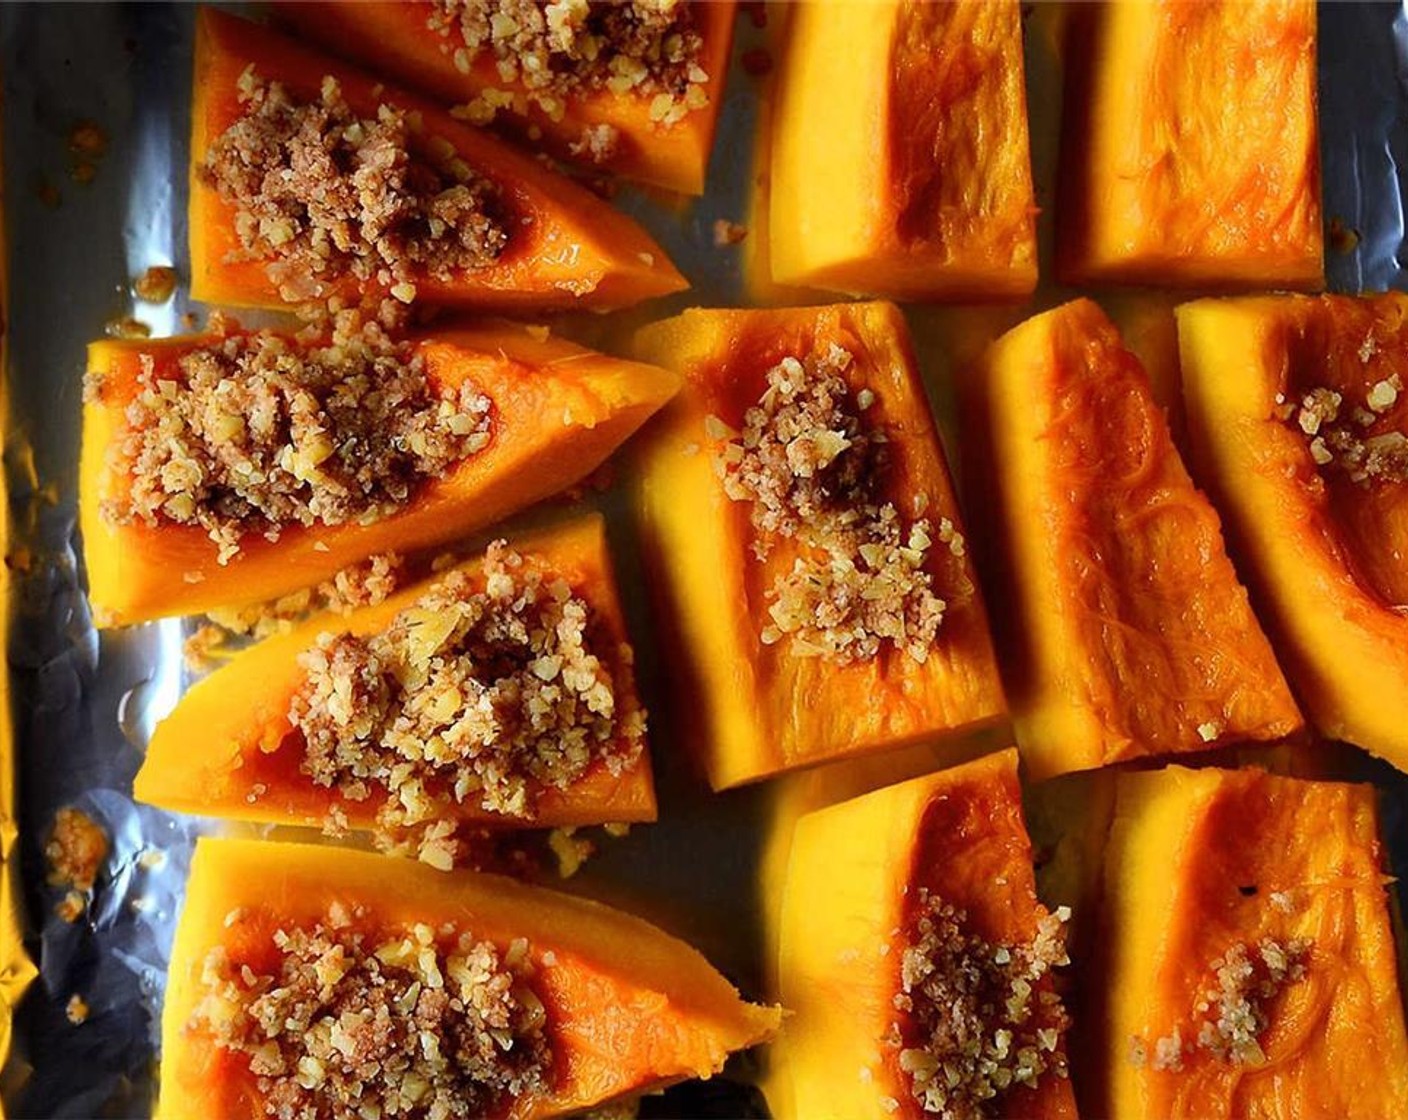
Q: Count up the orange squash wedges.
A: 12